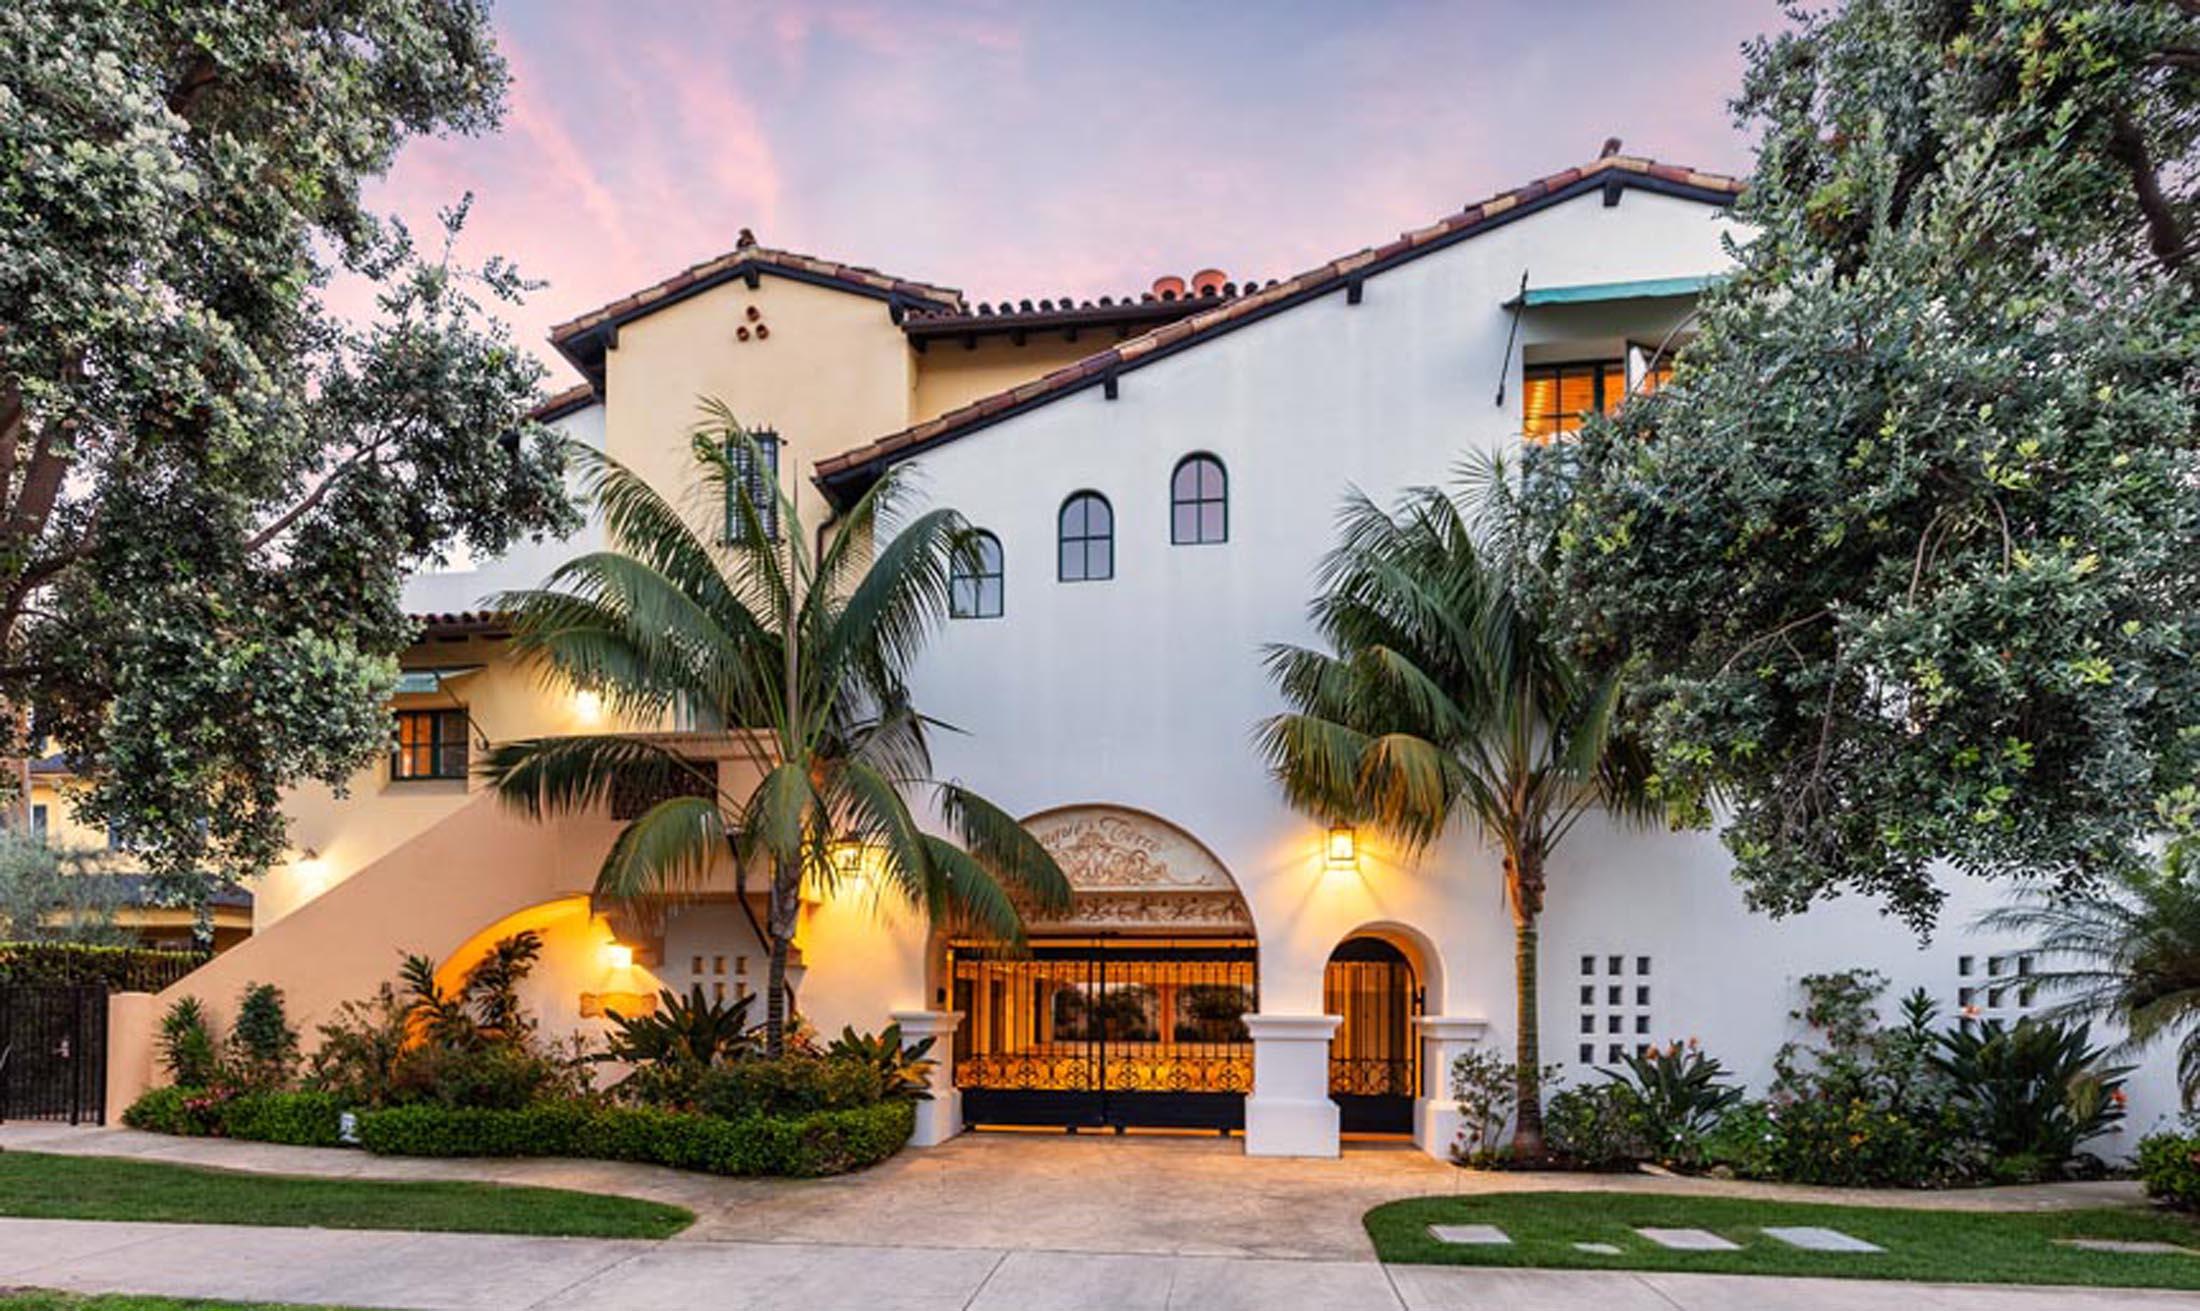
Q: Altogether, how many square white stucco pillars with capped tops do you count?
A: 3